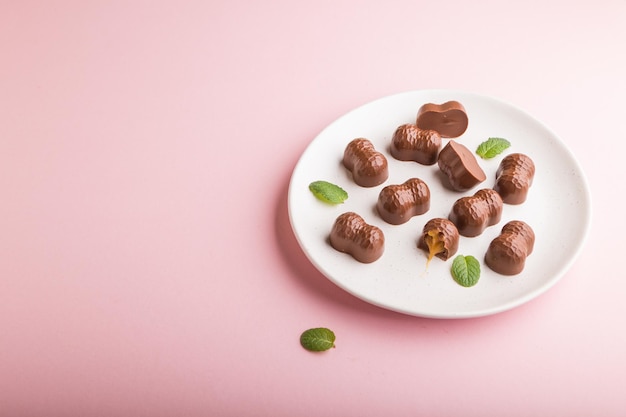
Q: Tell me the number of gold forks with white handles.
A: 0